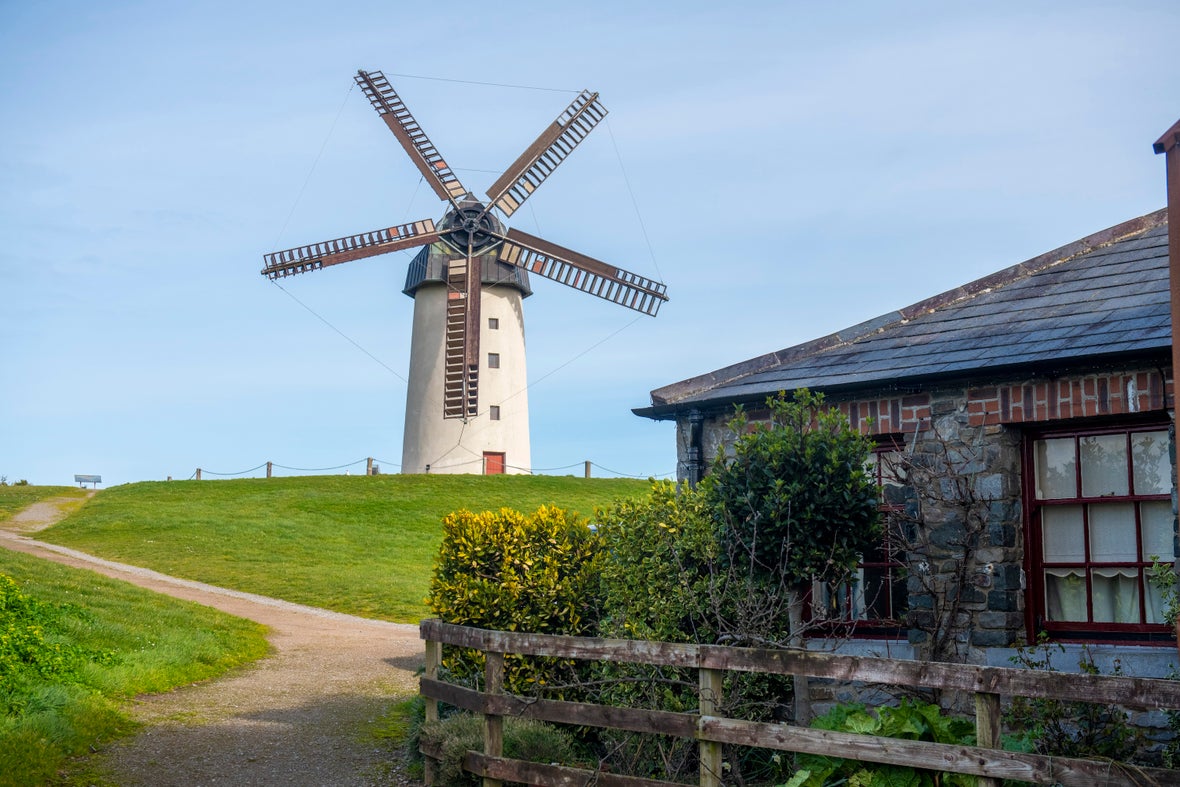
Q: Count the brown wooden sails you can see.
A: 5